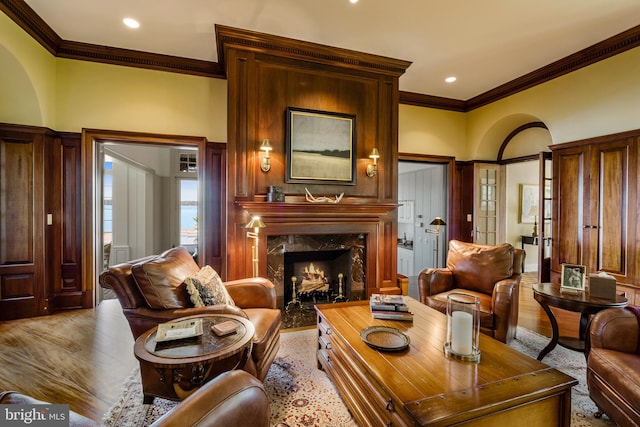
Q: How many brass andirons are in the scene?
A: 2